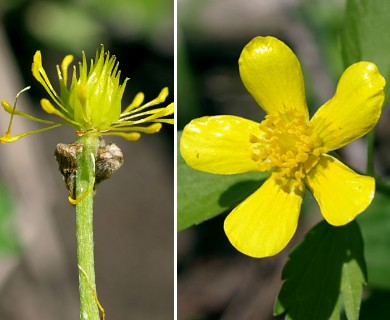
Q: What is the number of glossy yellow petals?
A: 5